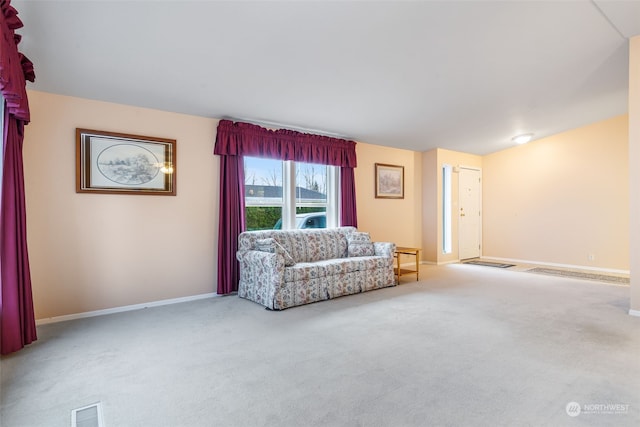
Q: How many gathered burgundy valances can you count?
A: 2